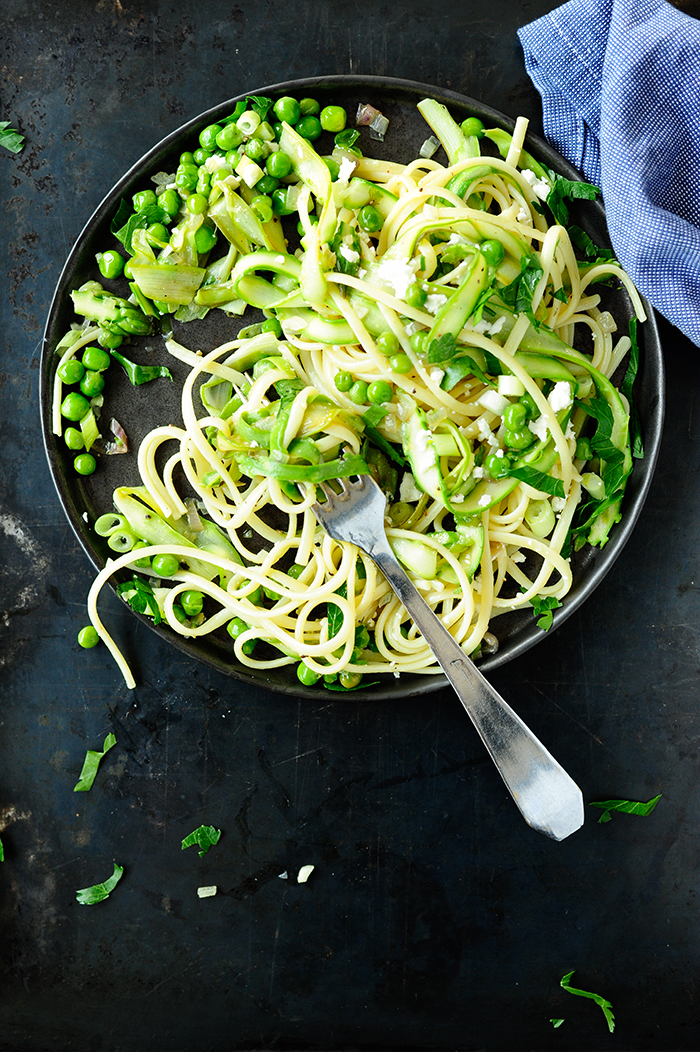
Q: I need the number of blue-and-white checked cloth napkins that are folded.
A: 1